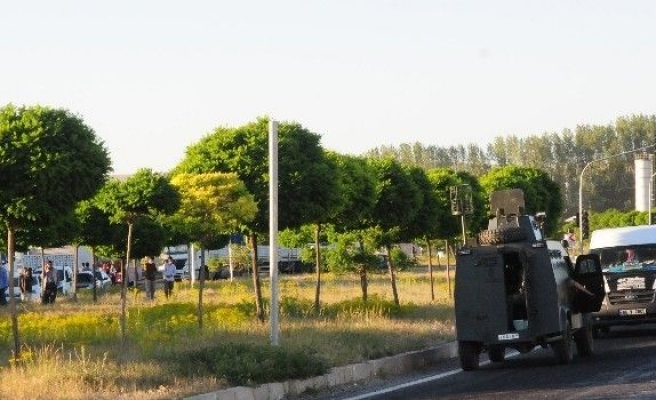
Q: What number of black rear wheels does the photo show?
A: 2